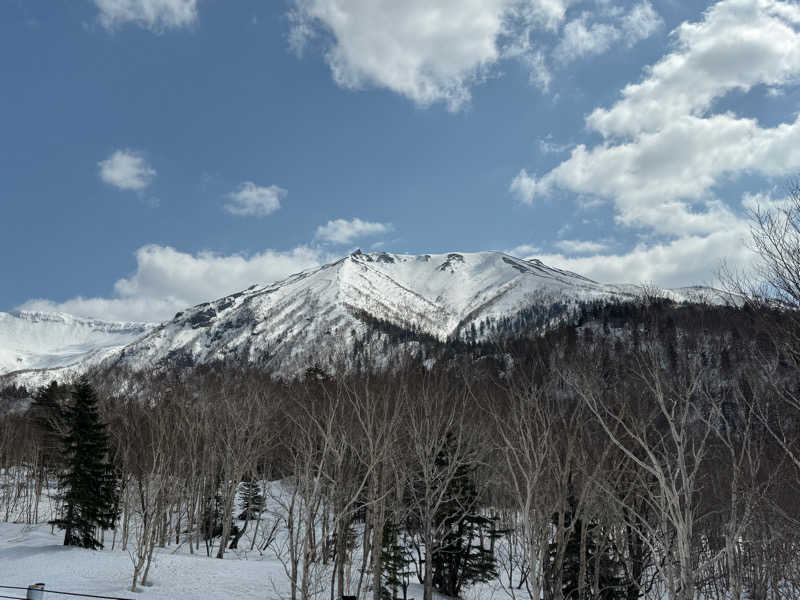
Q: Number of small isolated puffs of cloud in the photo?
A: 3